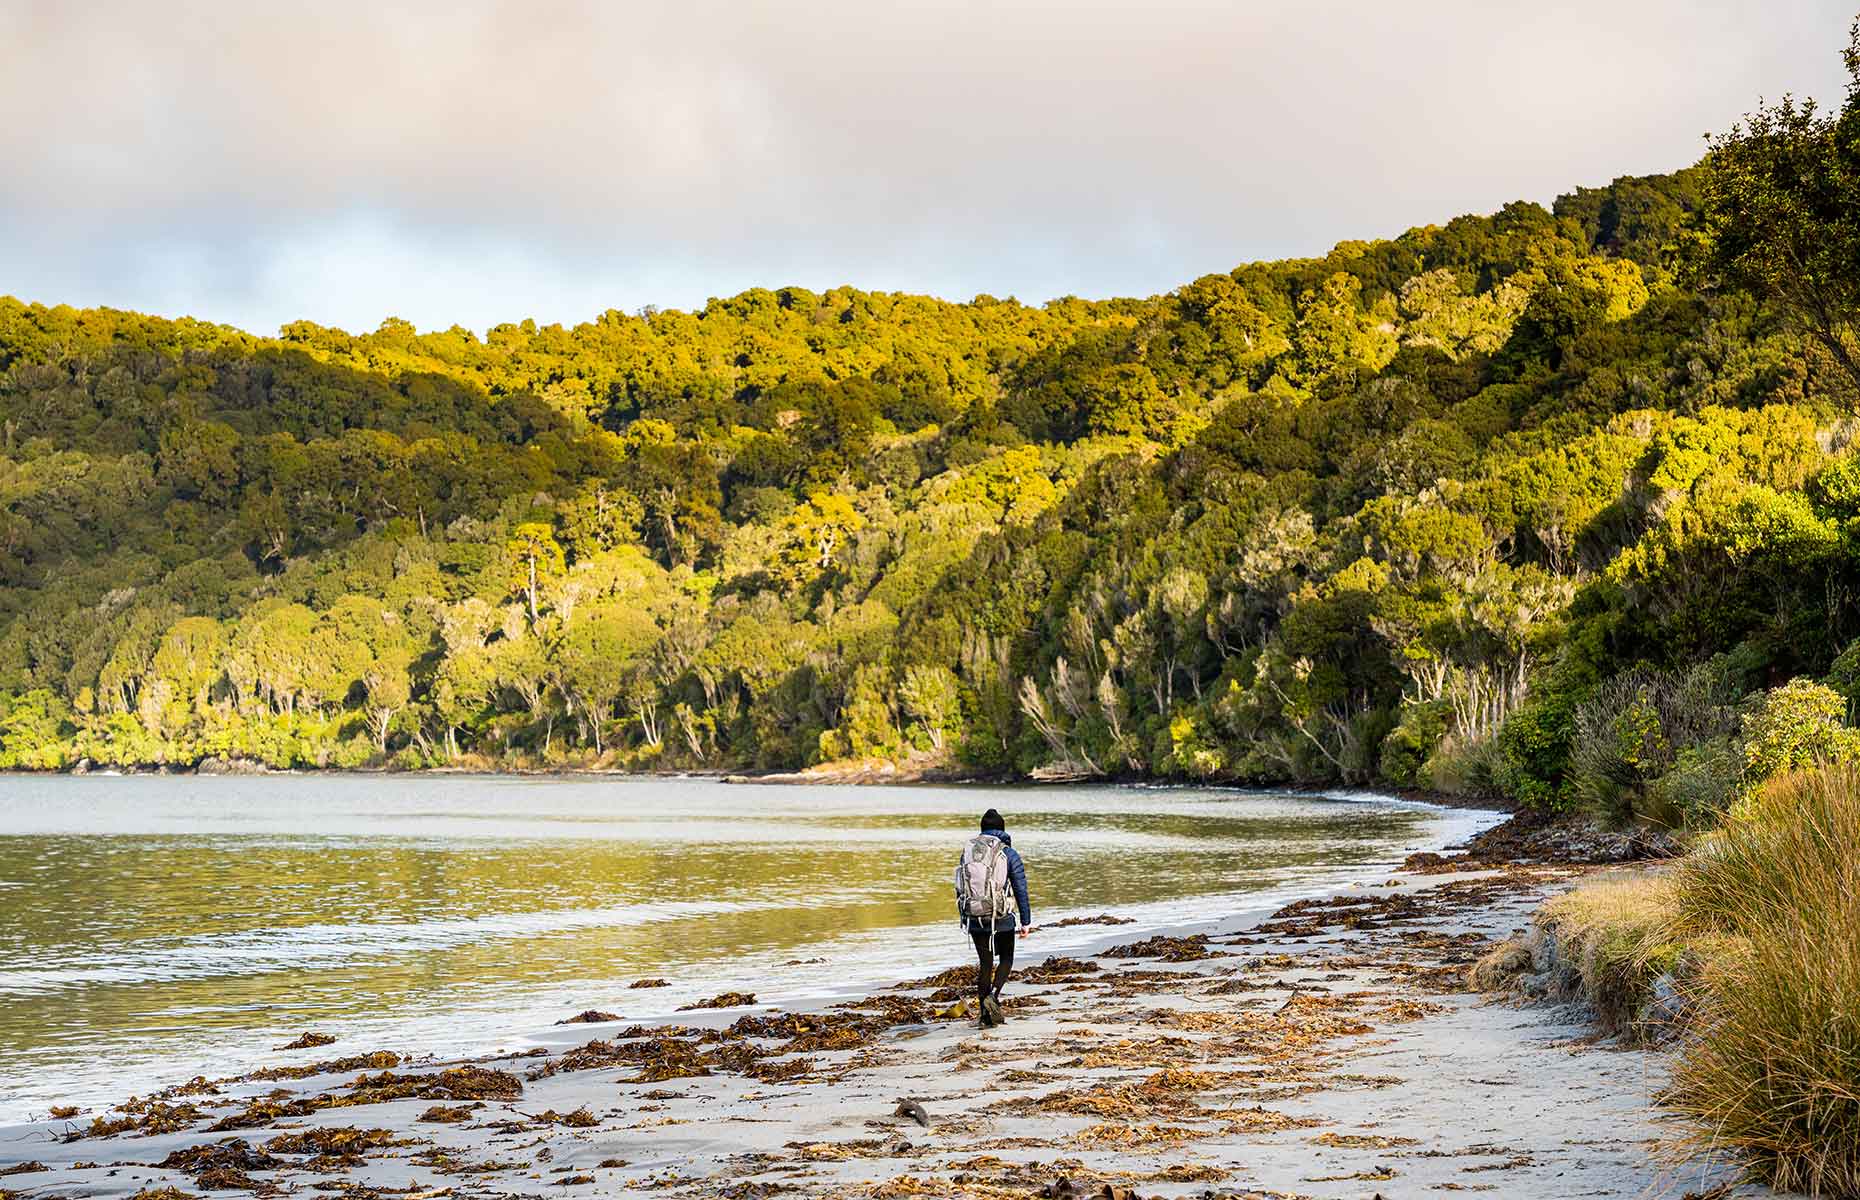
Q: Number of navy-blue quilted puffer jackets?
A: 1